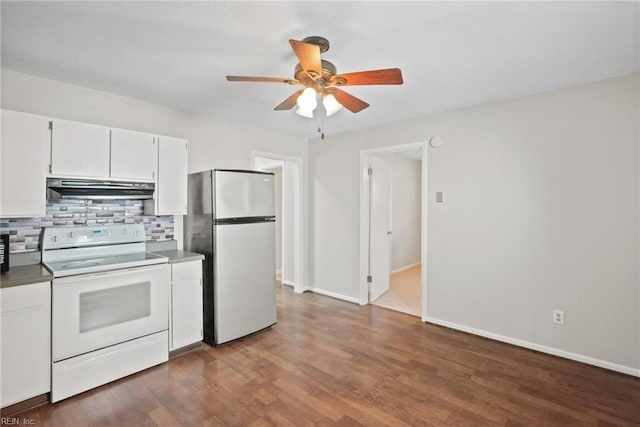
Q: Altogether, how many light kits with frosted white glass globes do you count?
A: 1